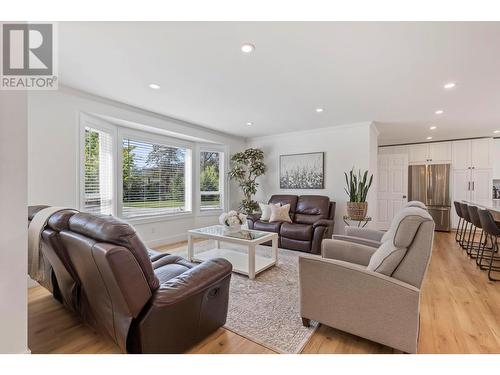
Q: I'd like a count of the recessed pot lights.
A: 9